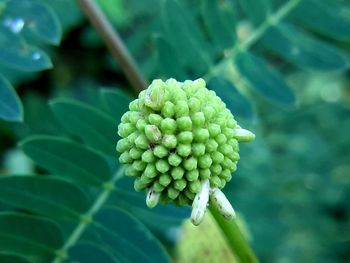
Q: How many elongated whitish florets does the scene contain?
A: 4